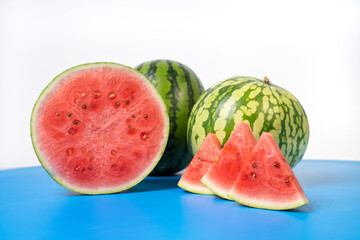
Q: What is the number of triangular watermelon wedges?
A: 3